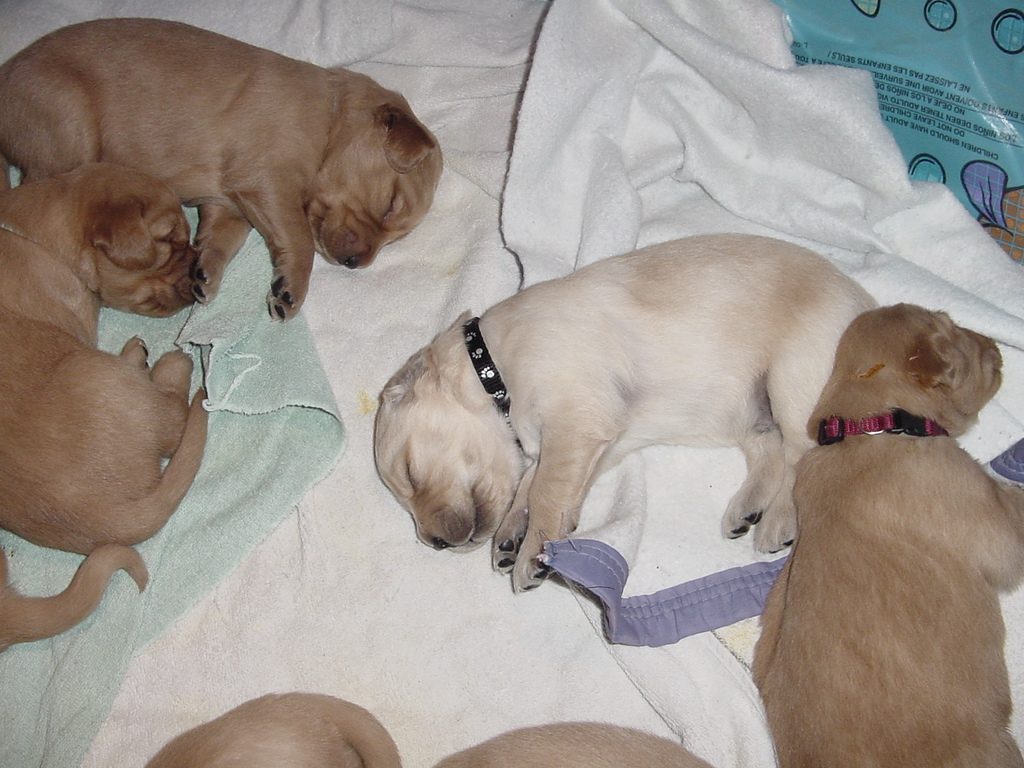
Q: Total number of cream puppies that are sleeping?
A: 1